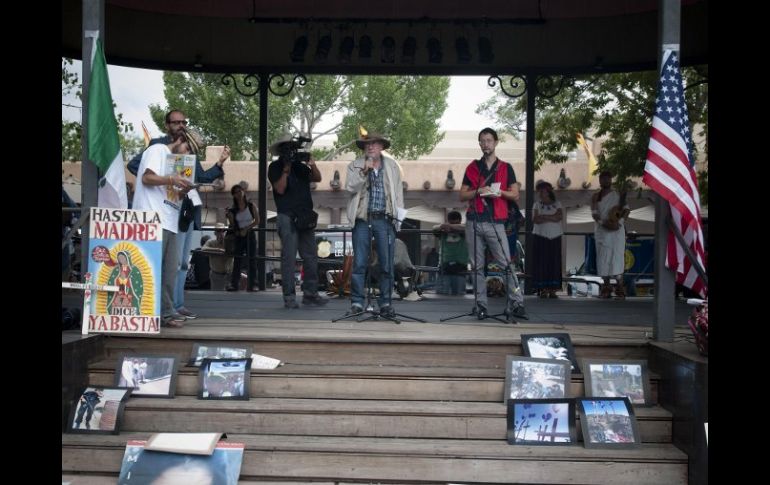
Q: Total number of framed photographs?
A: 9